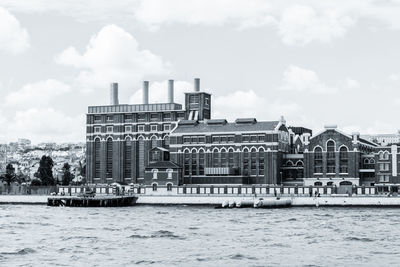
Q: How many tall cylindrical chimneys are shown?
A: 4